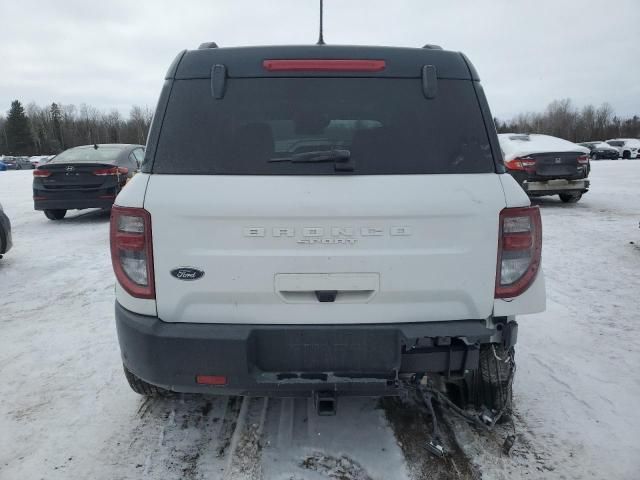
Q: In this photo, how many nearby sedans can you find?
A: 2